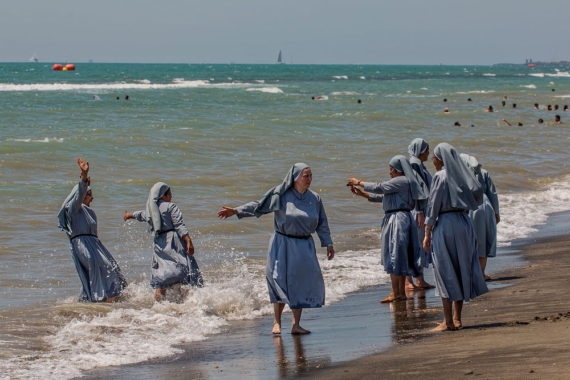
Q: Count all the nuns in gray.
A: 7